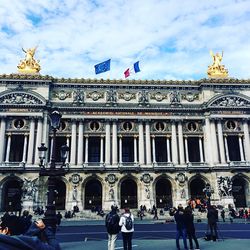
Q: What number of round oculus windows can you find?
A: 7